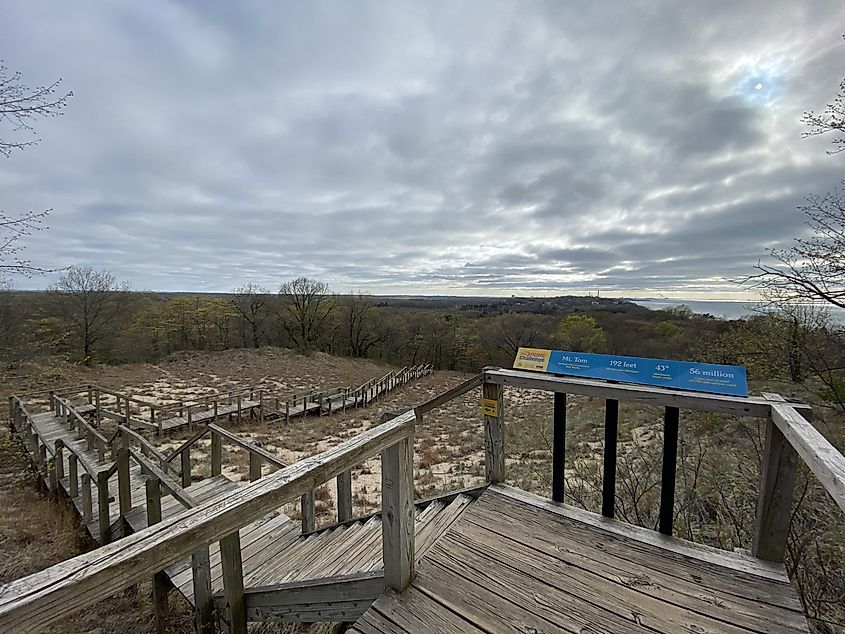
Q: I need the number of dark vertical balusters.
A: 3